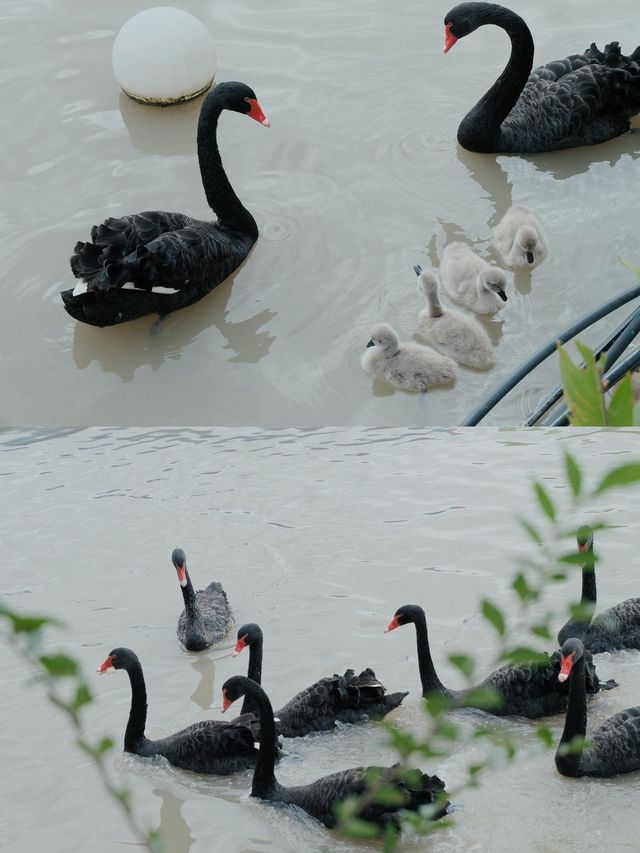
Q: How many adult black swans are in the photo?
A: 9